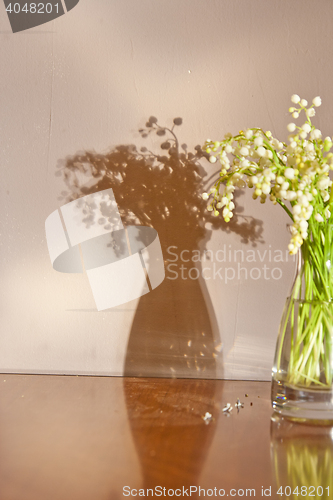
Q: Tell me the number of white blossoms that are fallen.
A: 3